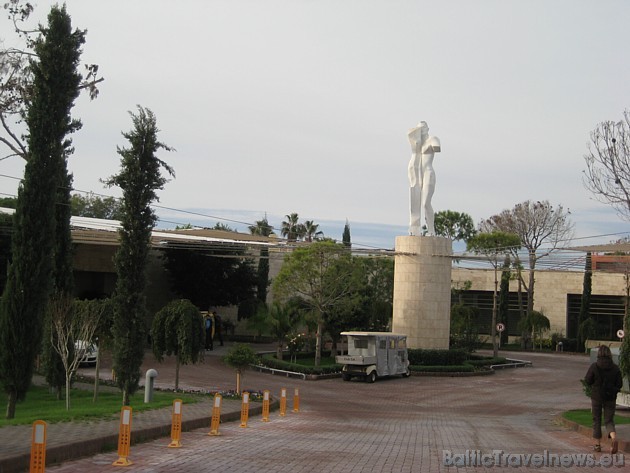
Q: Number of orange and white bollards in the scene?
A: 8